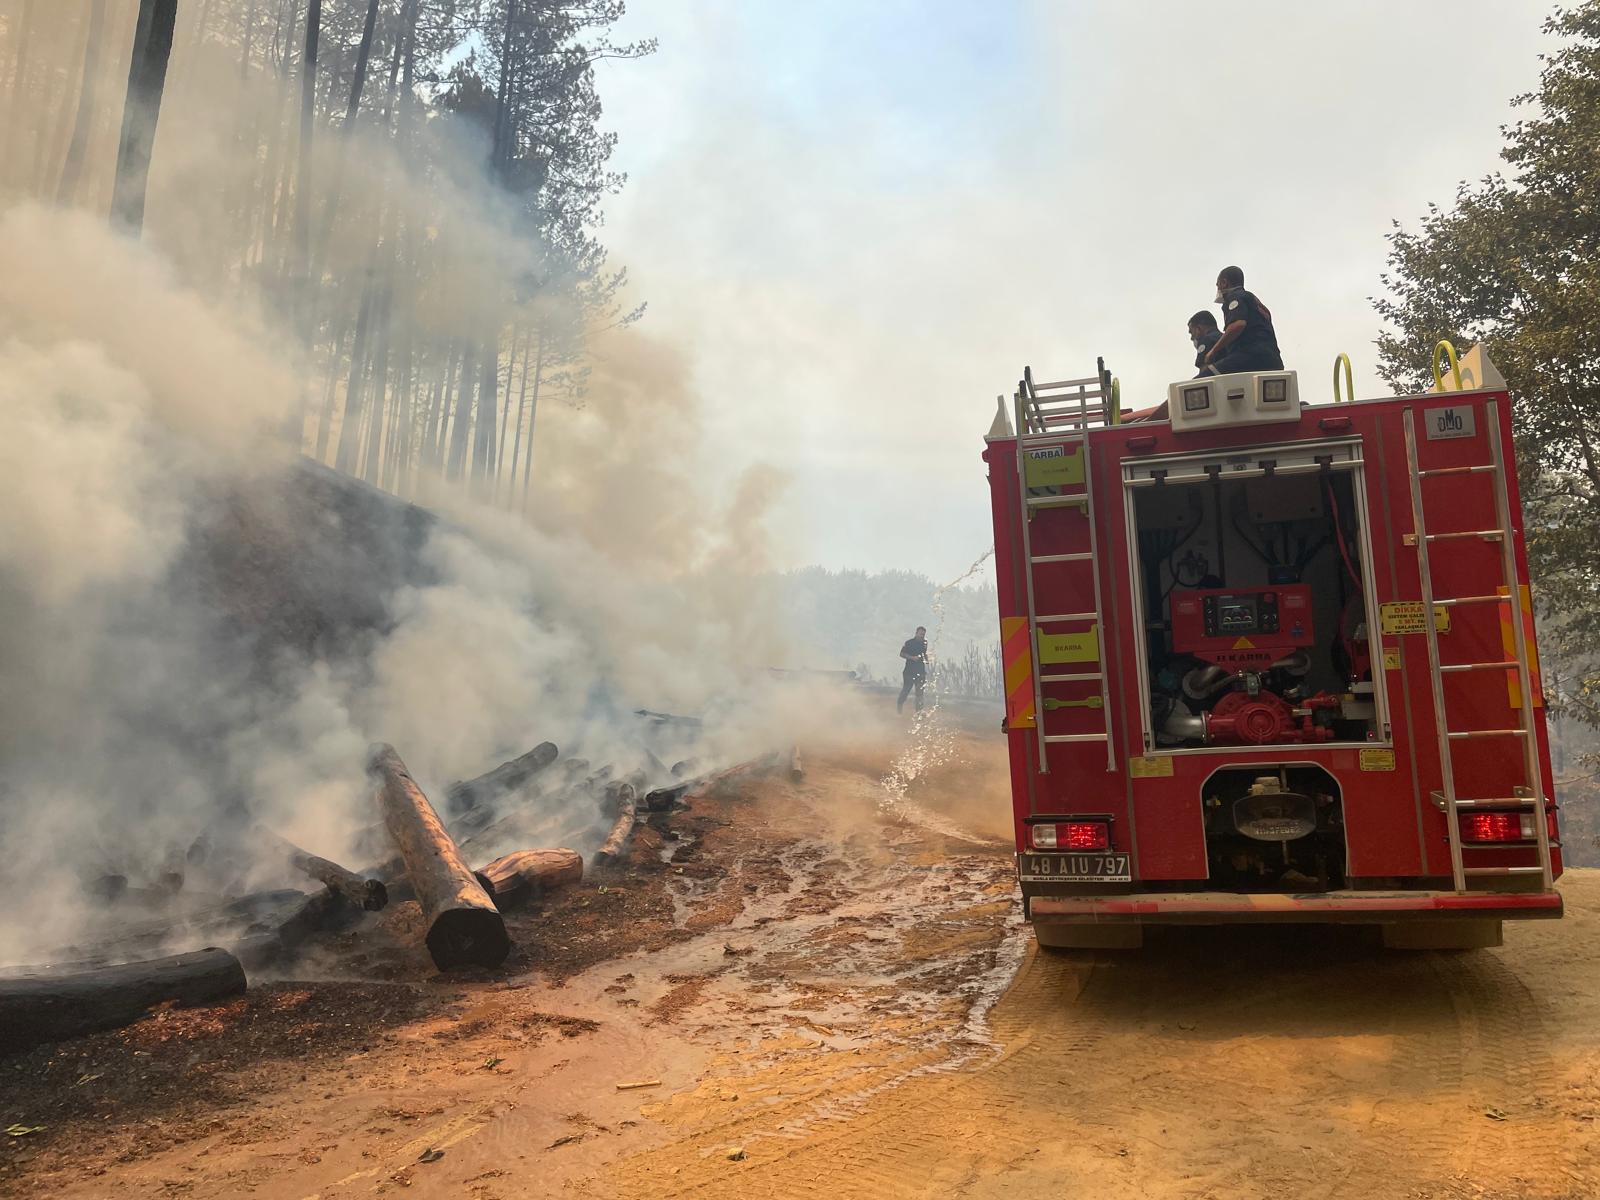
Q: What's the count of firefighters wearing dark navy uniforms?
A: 3